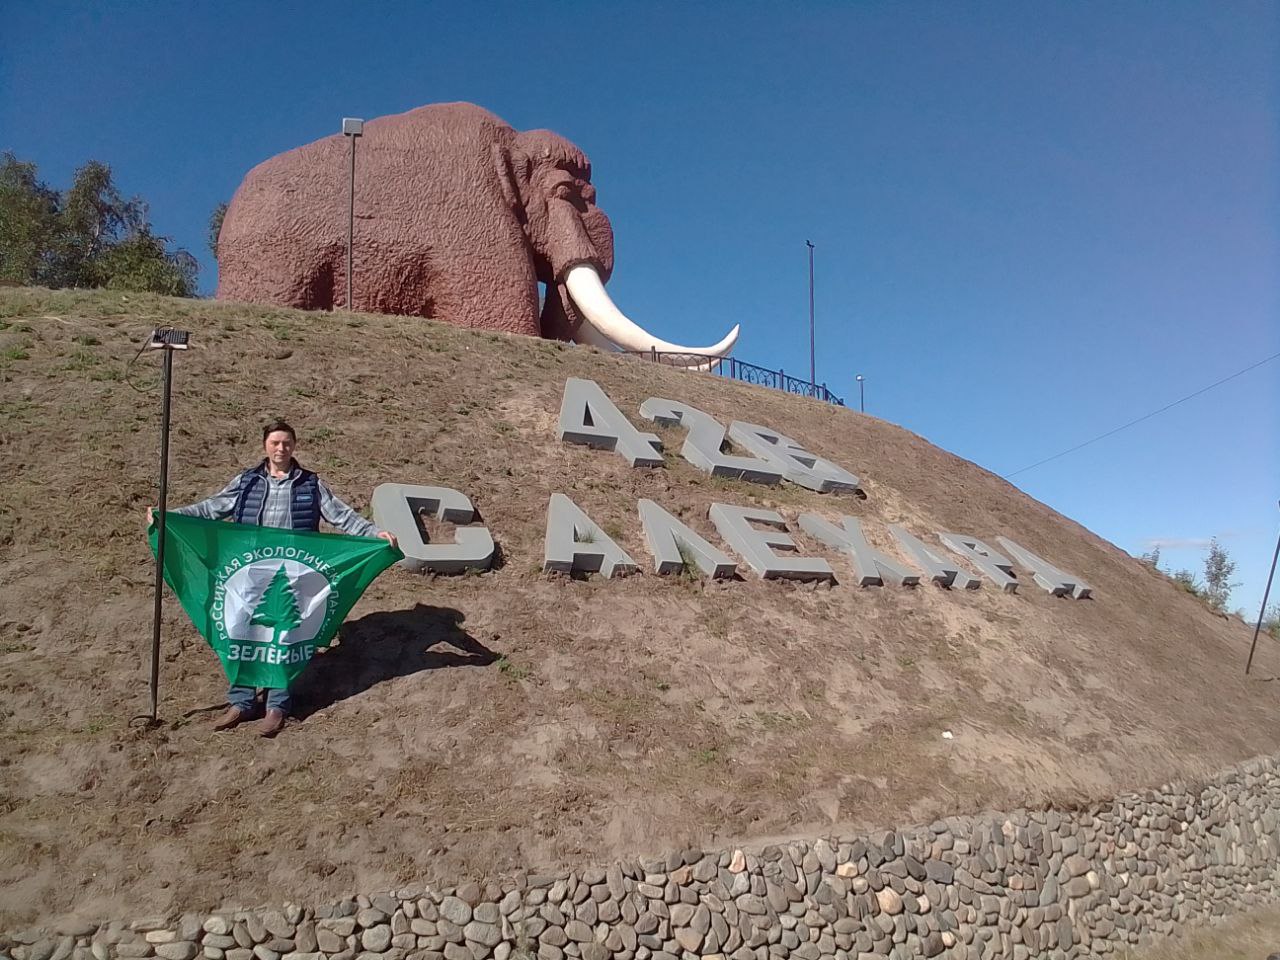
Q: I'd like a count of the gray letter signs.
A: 8